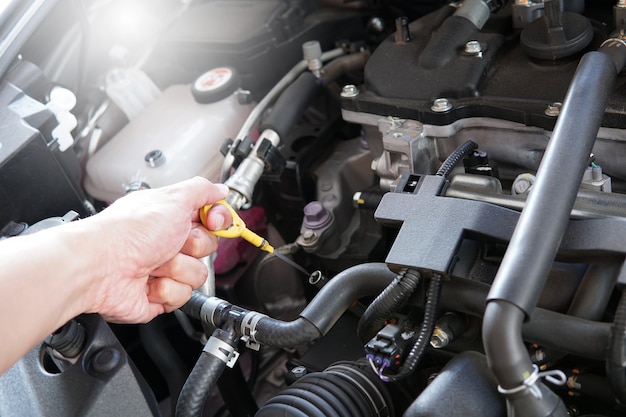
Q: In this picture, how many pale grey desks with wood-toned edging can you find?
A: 0